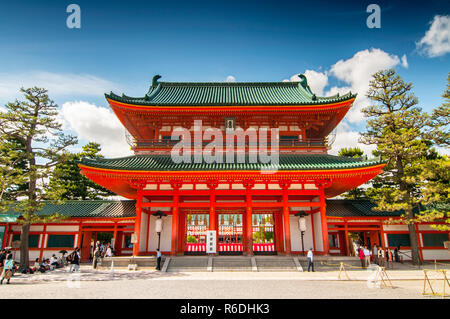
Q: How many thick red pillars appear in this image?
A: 6